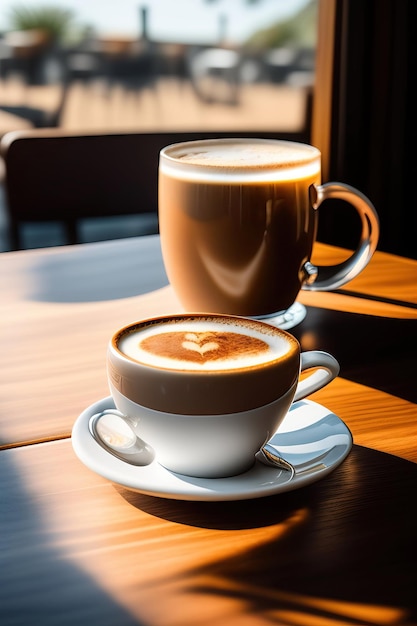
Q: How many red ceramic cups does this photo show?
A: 0